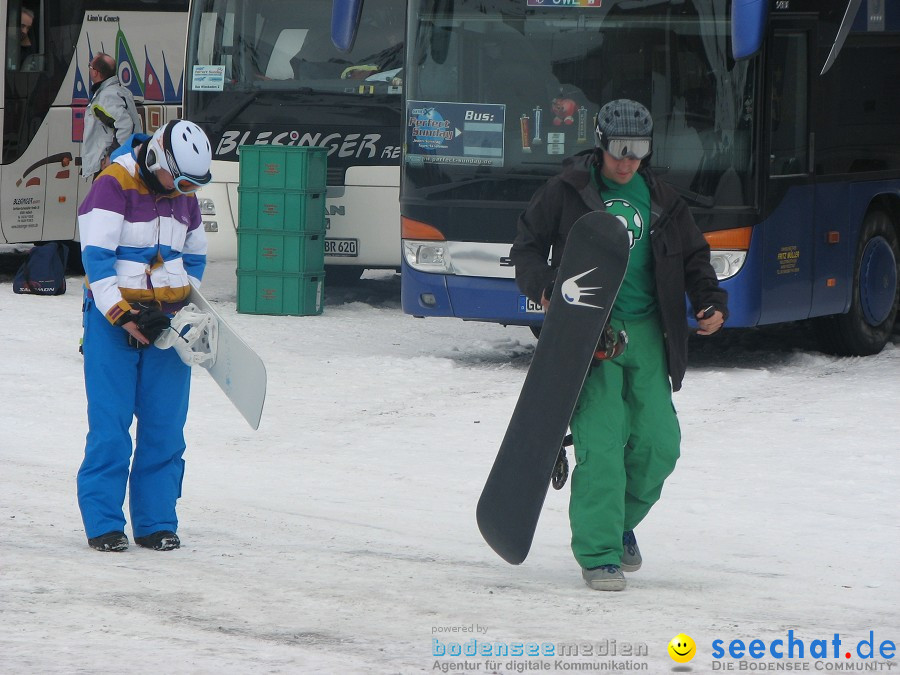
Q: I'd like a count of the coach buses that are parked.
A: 3